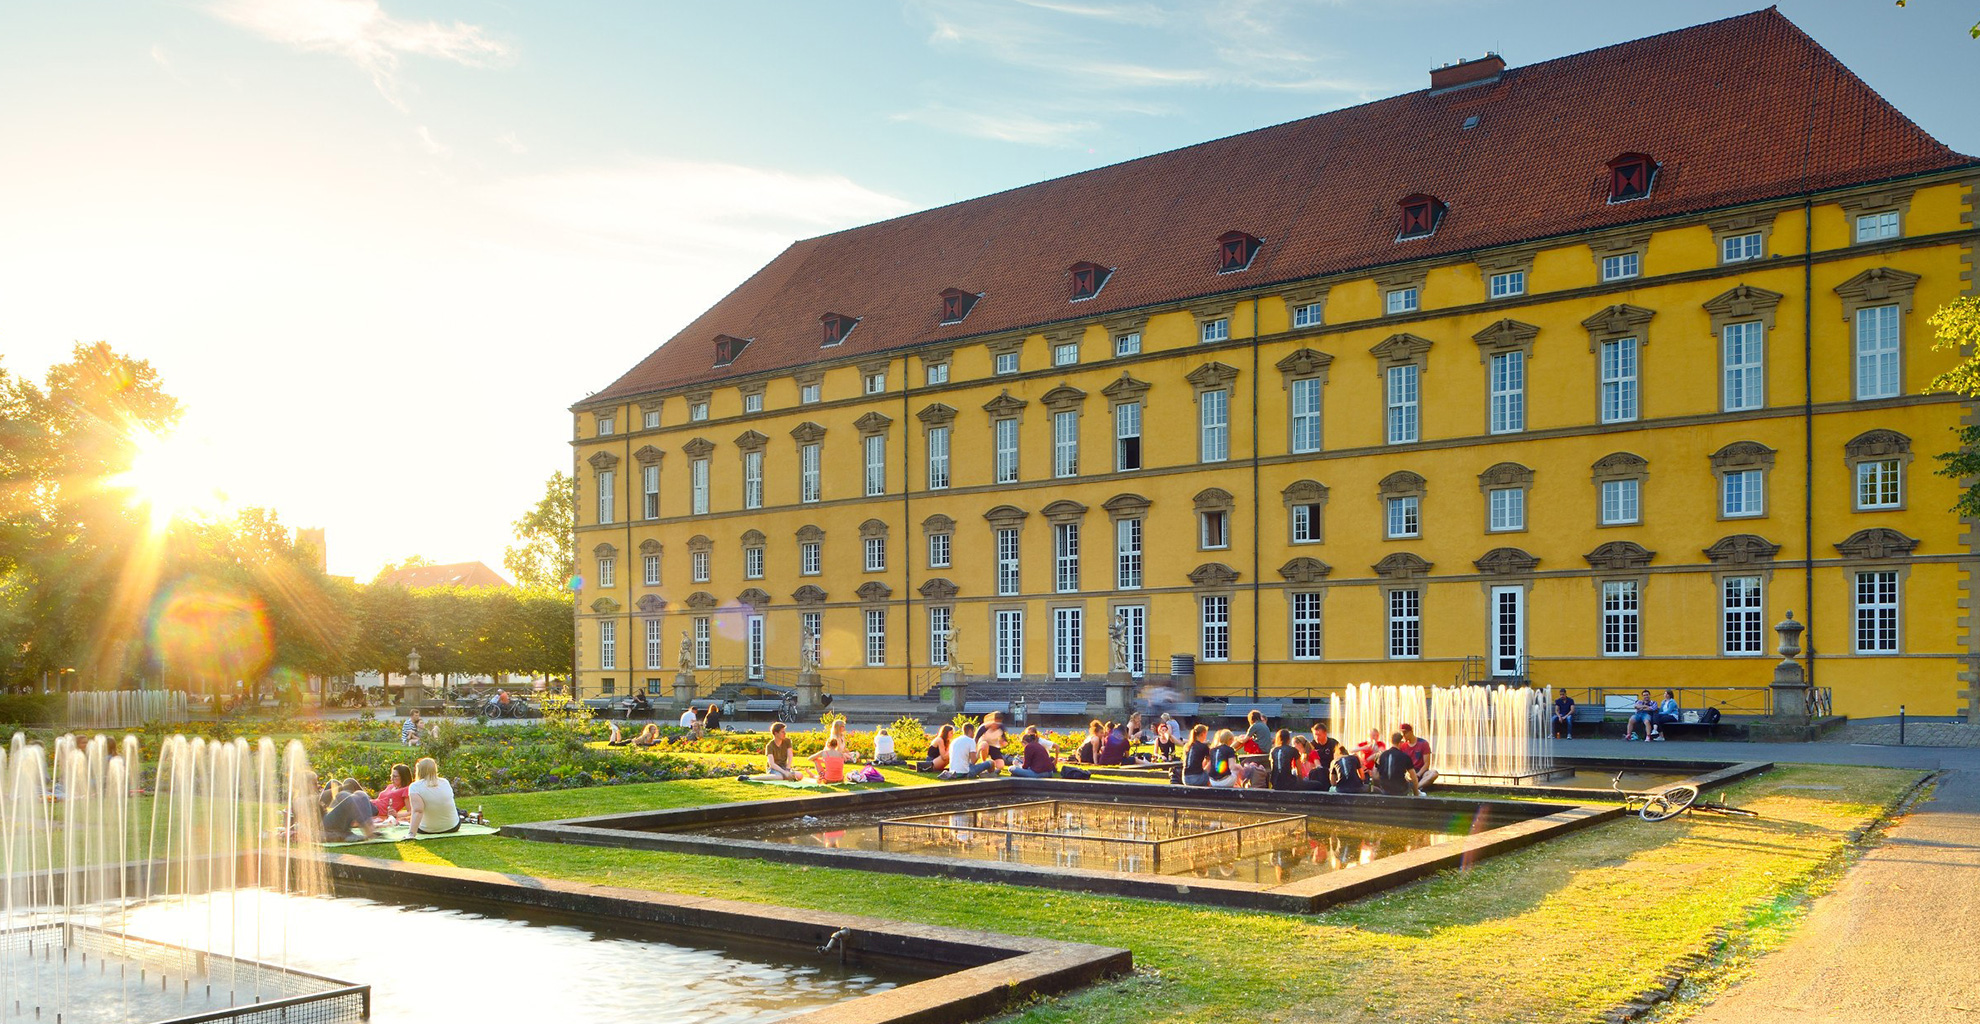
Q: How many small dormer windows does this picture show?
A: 7